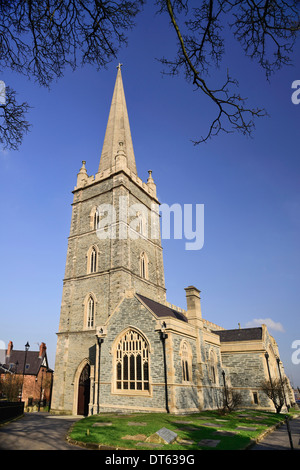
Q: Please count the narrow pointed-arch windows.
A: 7